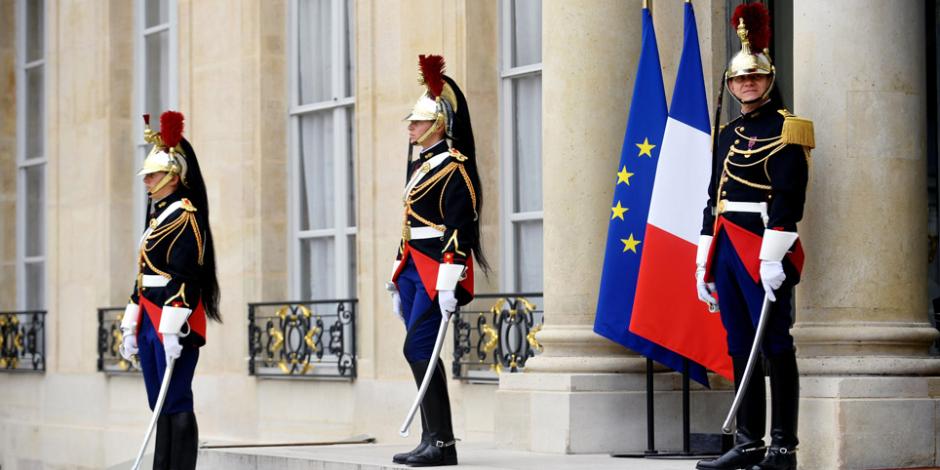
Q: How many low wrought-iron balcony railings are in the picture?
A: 4